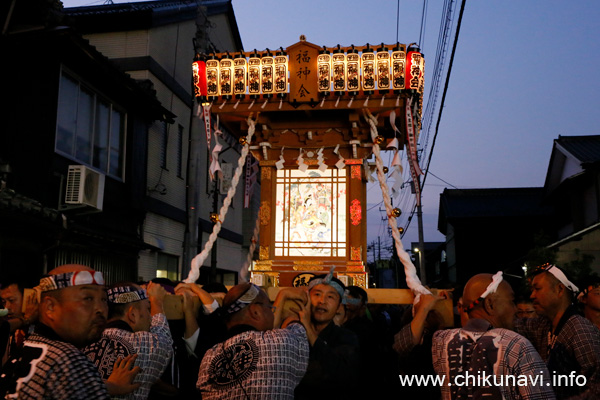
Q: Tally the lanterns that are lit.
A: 14